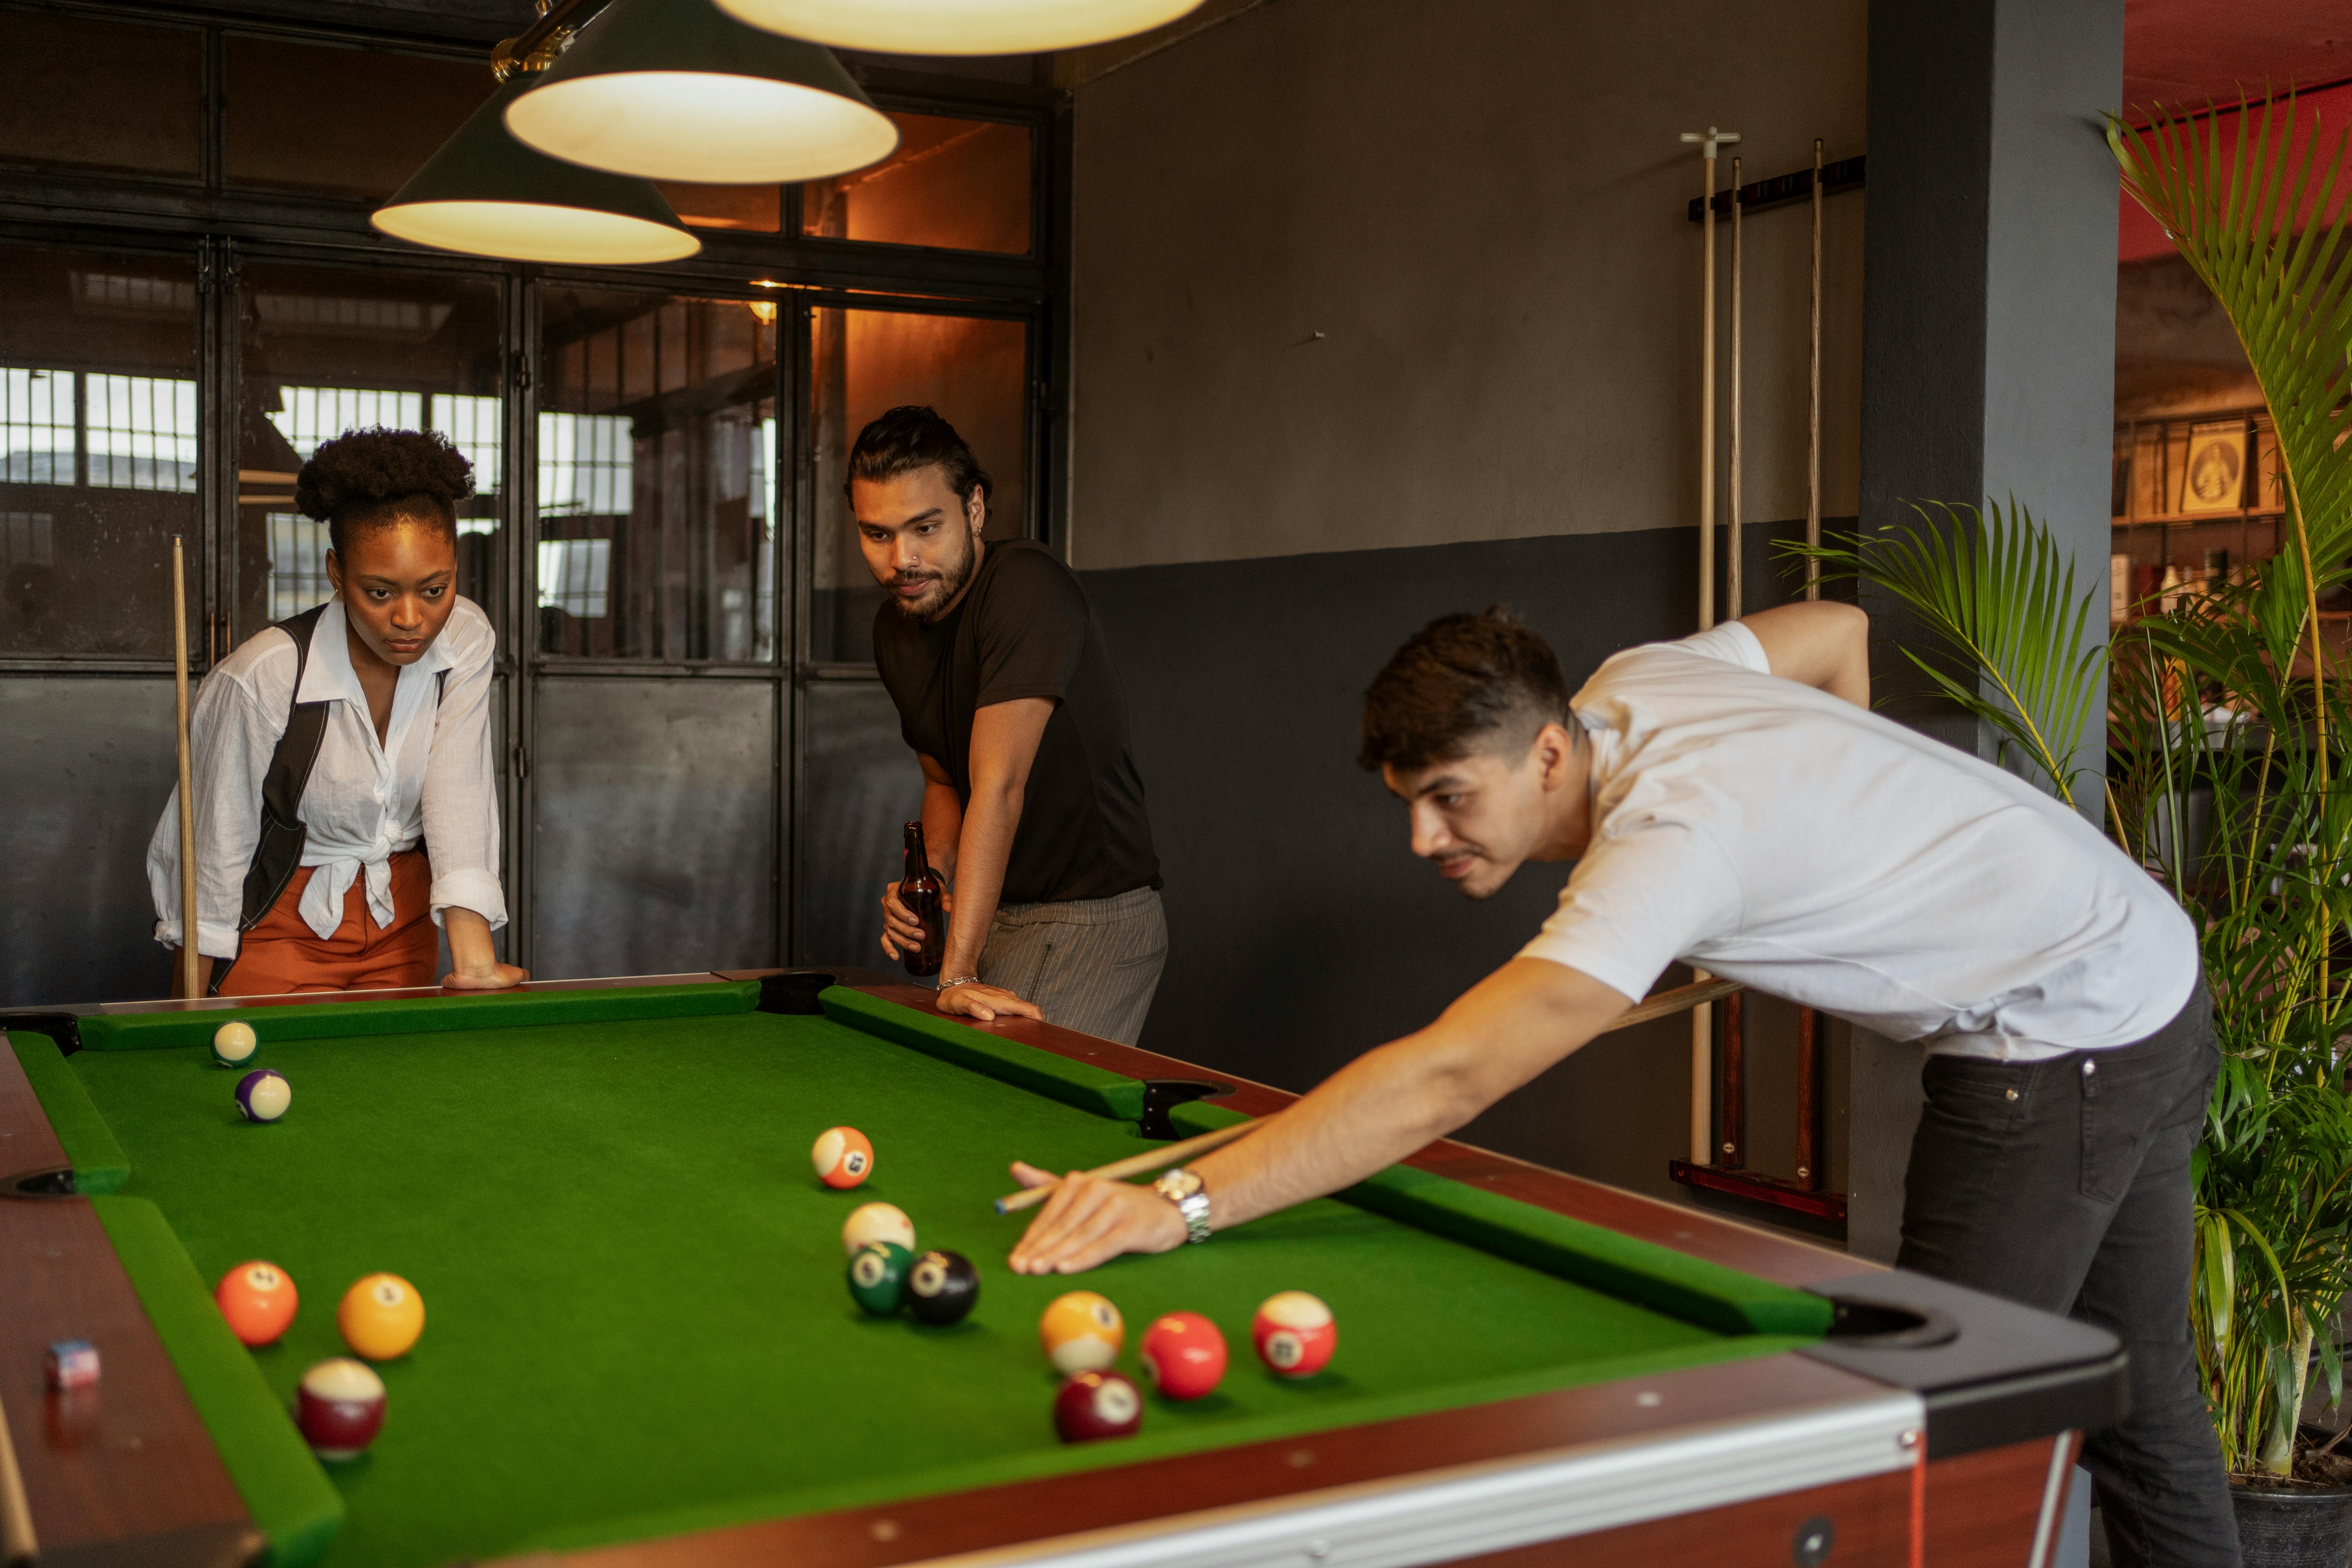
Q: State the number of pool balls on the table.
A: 13